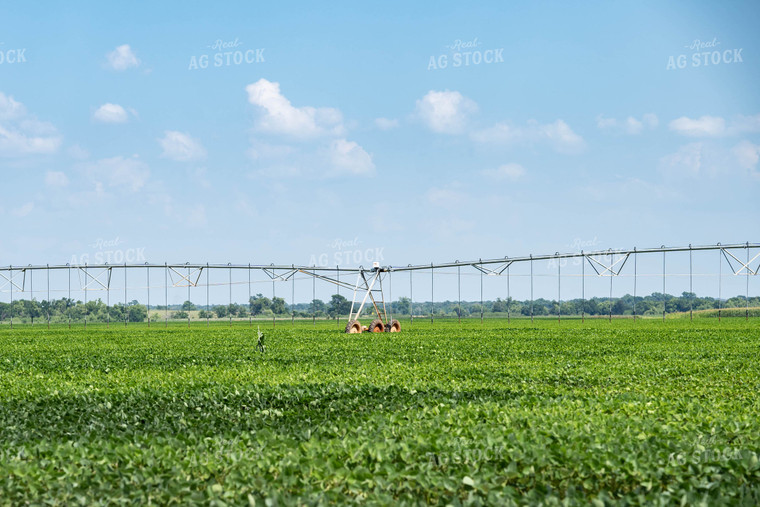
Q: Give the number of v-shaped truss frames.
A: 7